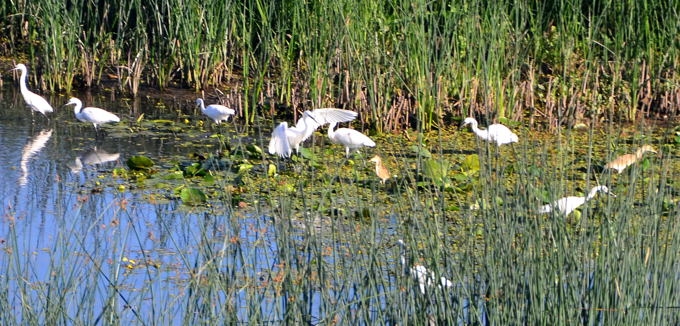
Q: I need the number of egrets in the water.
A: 8